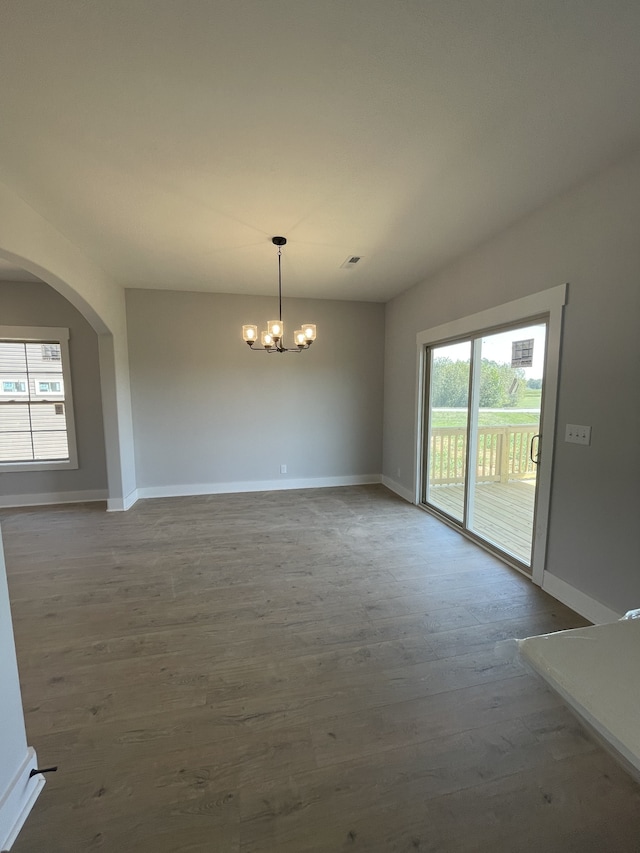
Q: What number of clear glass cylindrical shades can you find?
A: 5